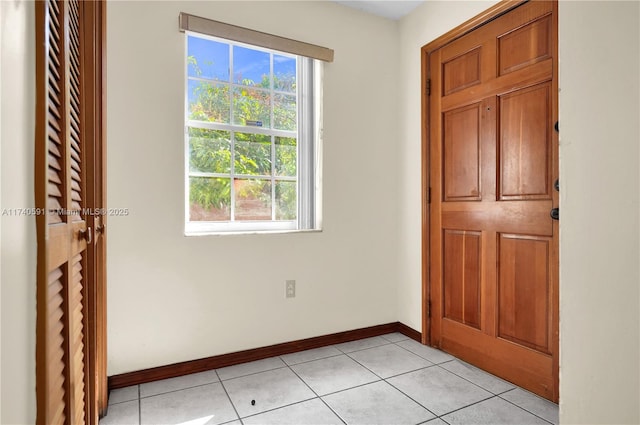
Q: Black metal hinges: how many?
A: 3